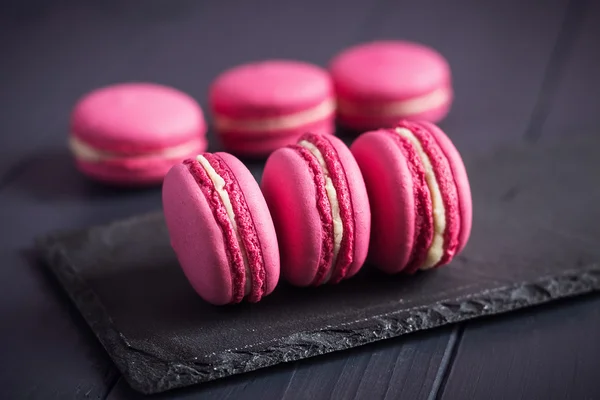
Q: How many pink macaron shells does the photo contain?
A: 12